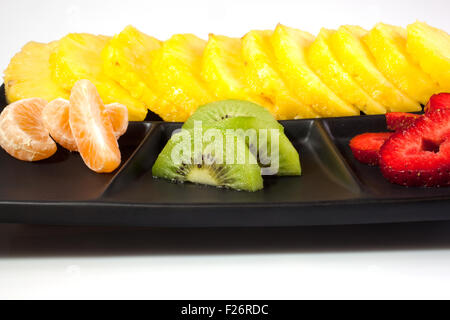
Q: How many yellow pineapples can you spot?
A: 11